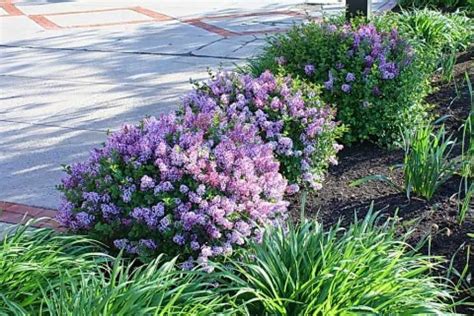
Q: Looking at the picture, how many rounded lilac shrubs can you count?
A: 3